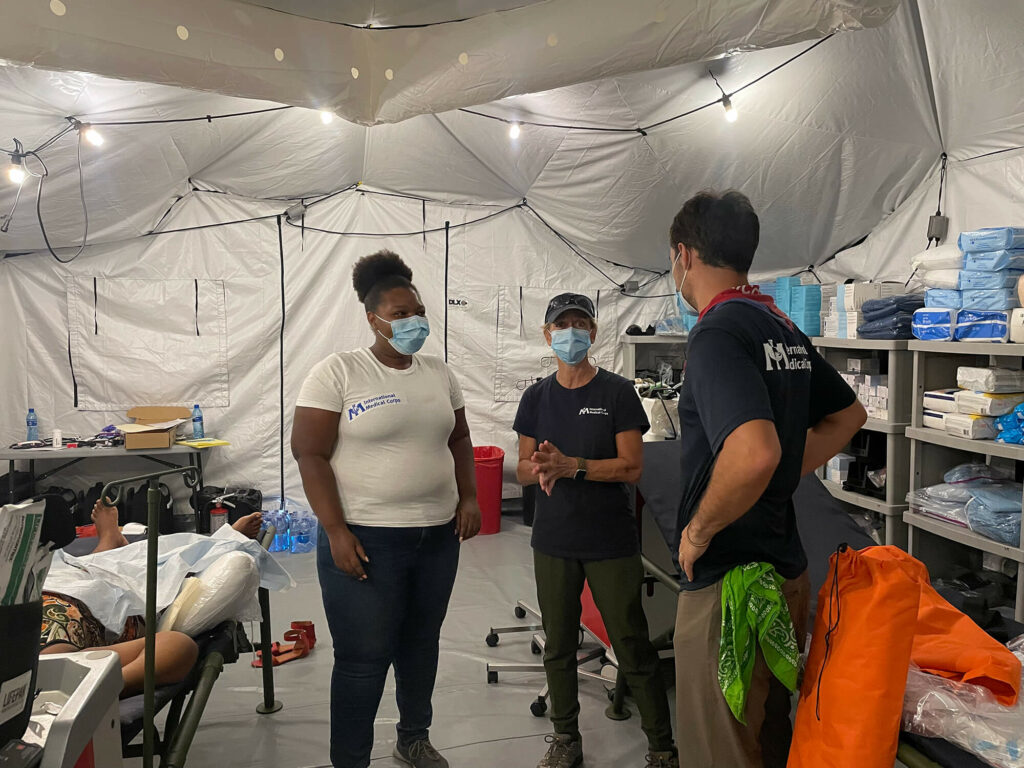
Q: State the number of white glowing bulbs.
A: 5